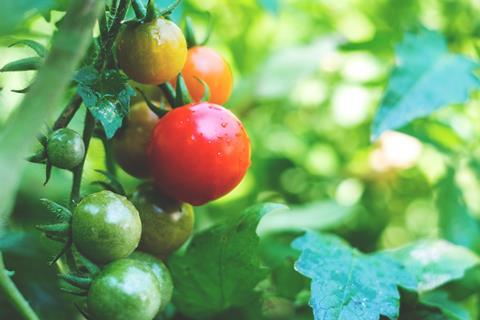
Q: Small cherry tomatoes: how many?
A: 9